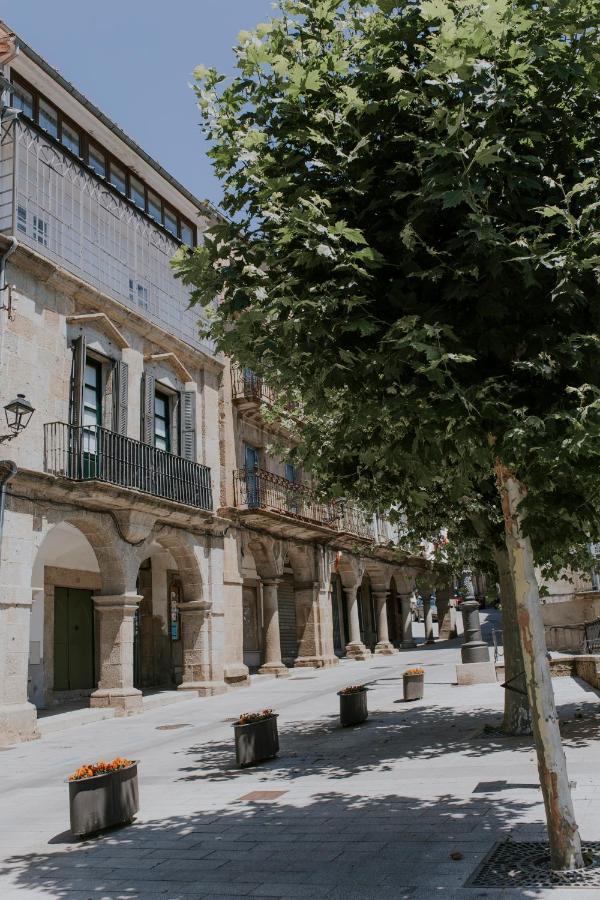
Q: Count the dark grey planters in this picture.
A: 4